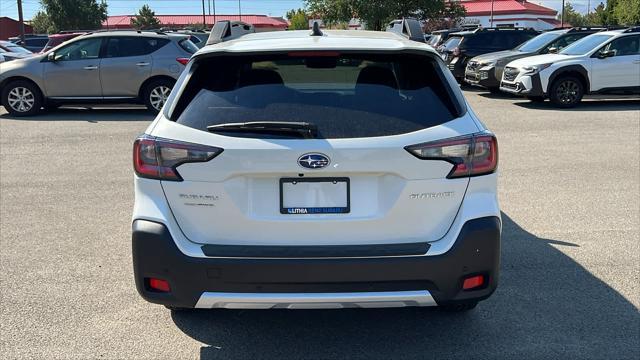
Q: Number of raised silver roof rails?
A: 2